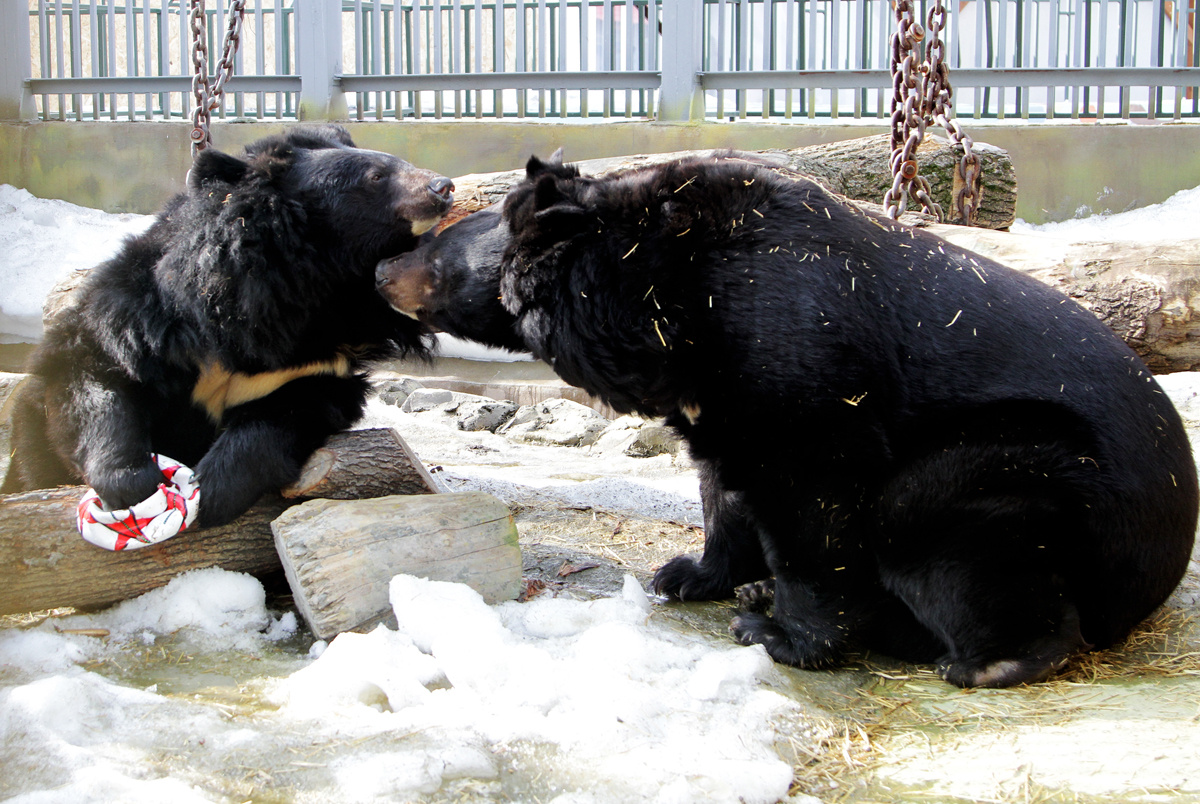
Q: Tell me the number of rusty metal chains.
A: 4